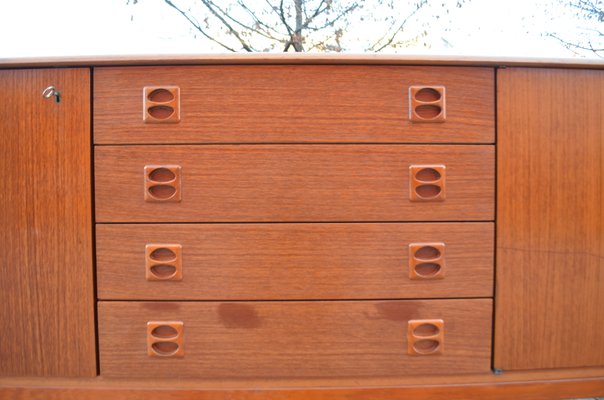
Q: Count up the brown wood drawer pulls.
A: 8